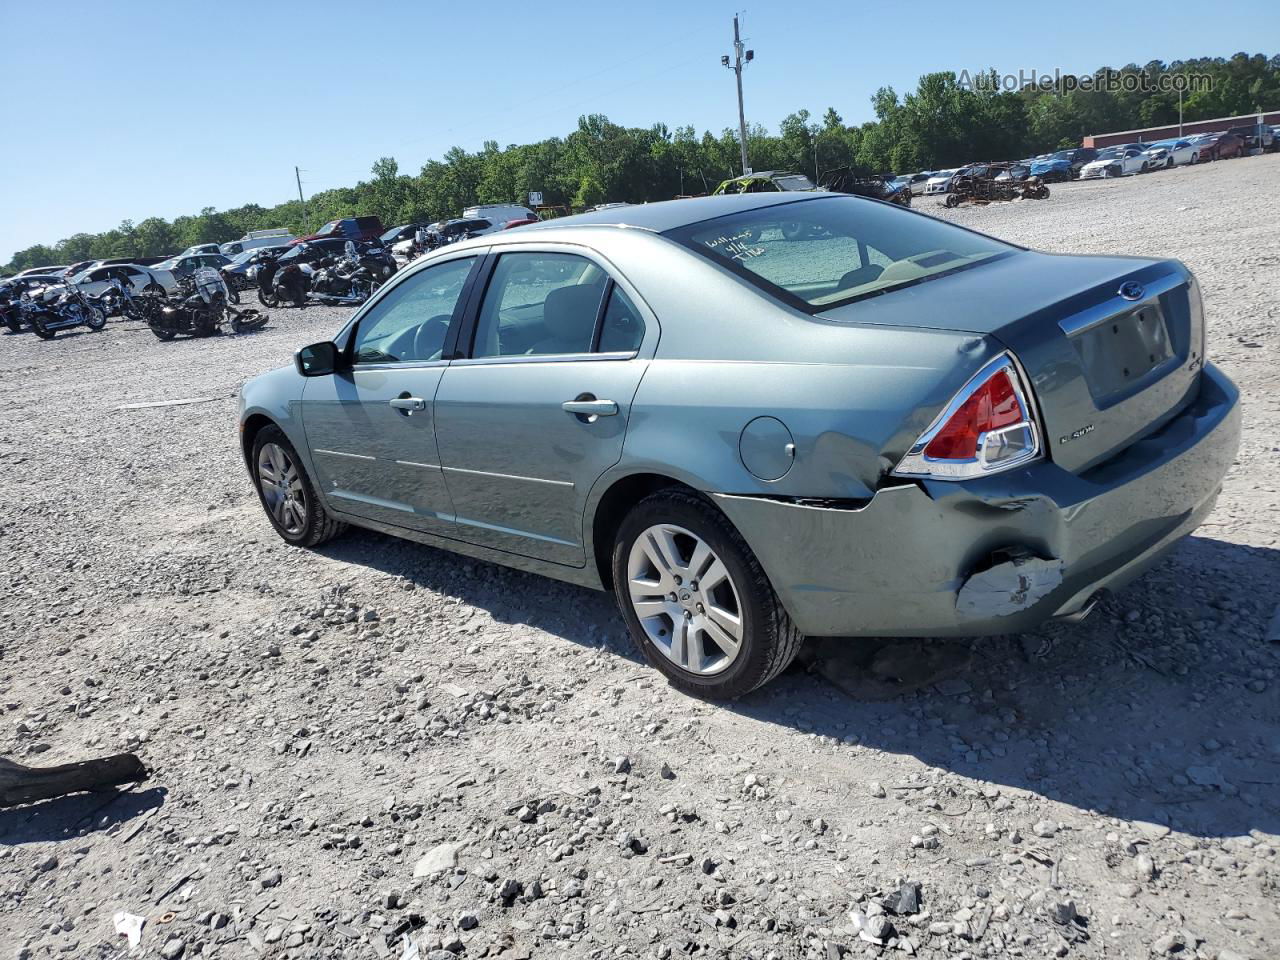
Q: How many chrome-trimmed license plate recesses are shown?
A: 1